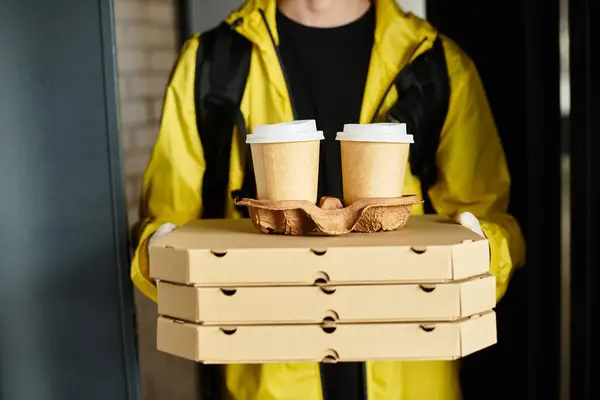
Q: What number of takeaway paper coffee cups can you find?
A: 2